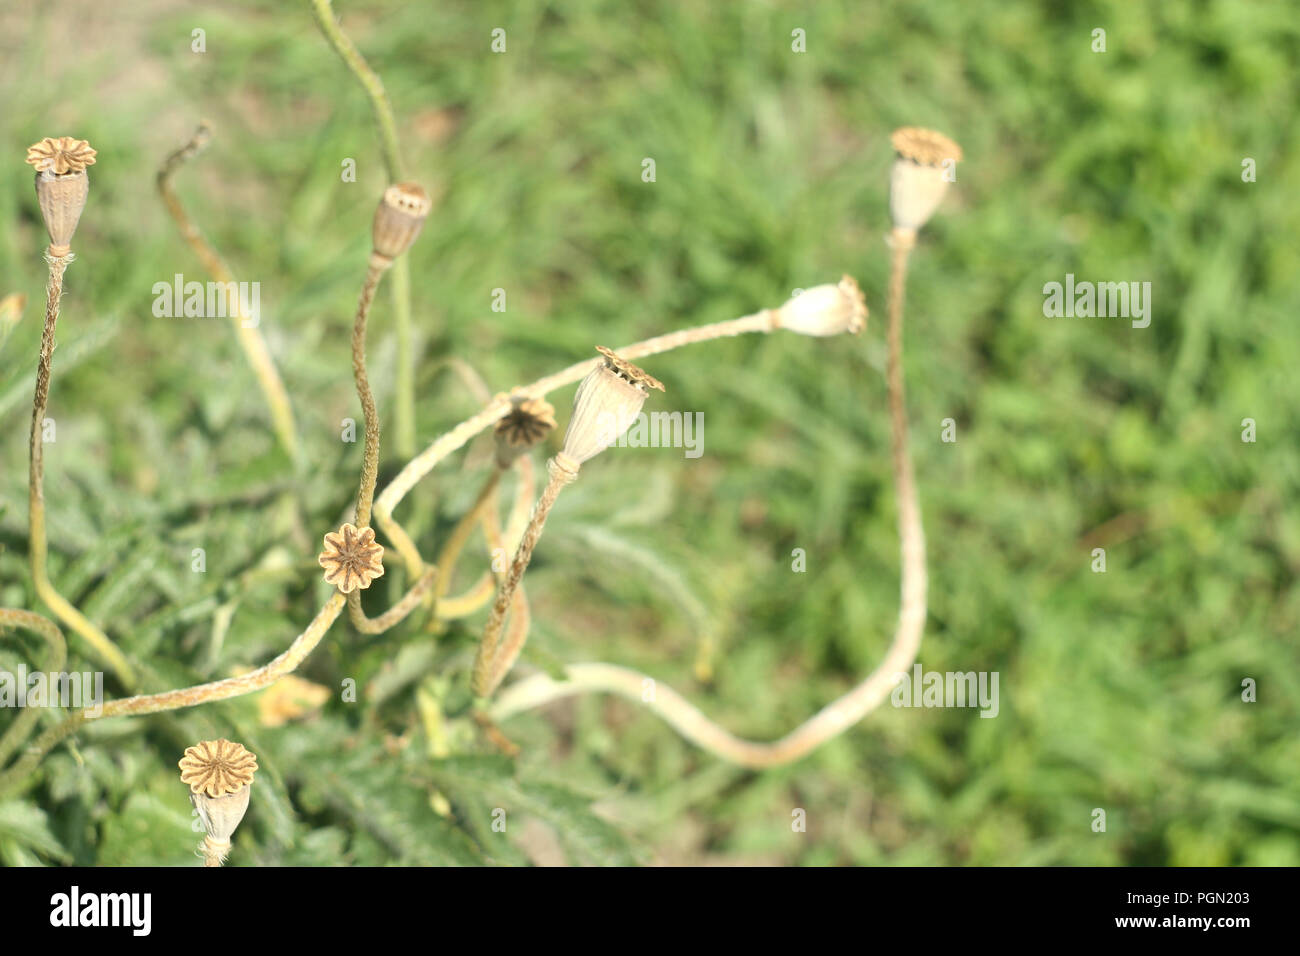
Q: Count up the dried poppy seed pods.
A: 8